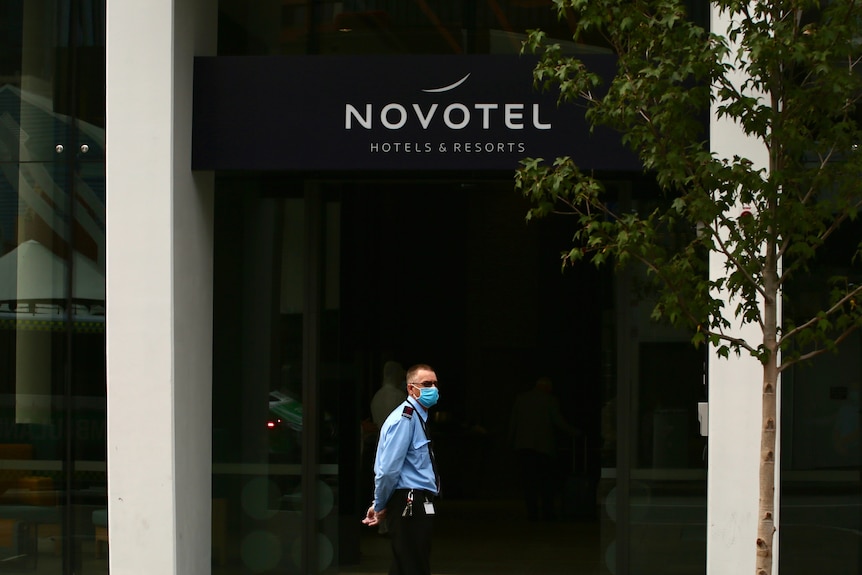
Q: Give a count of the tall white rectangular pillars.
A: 2